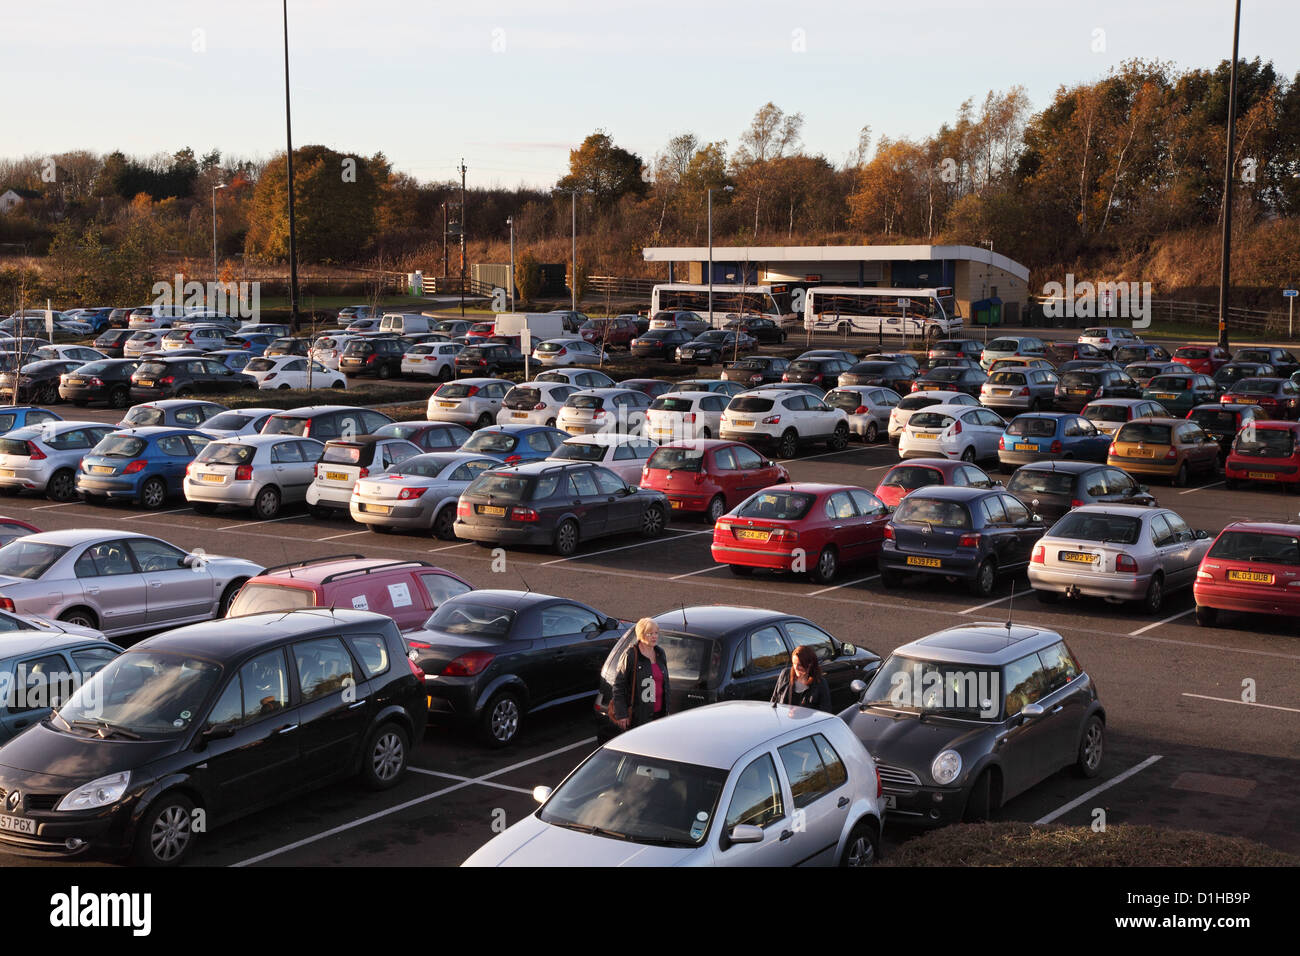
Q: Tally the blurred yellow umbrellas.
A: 0